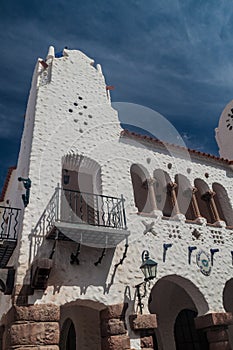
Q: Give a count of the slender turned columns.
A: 4